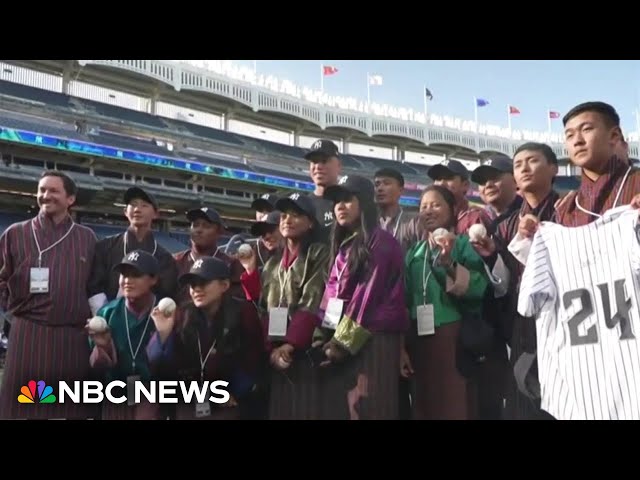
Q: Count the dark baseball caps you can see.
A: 11